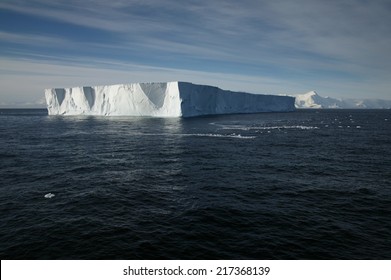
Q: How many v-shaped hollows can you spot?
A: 3